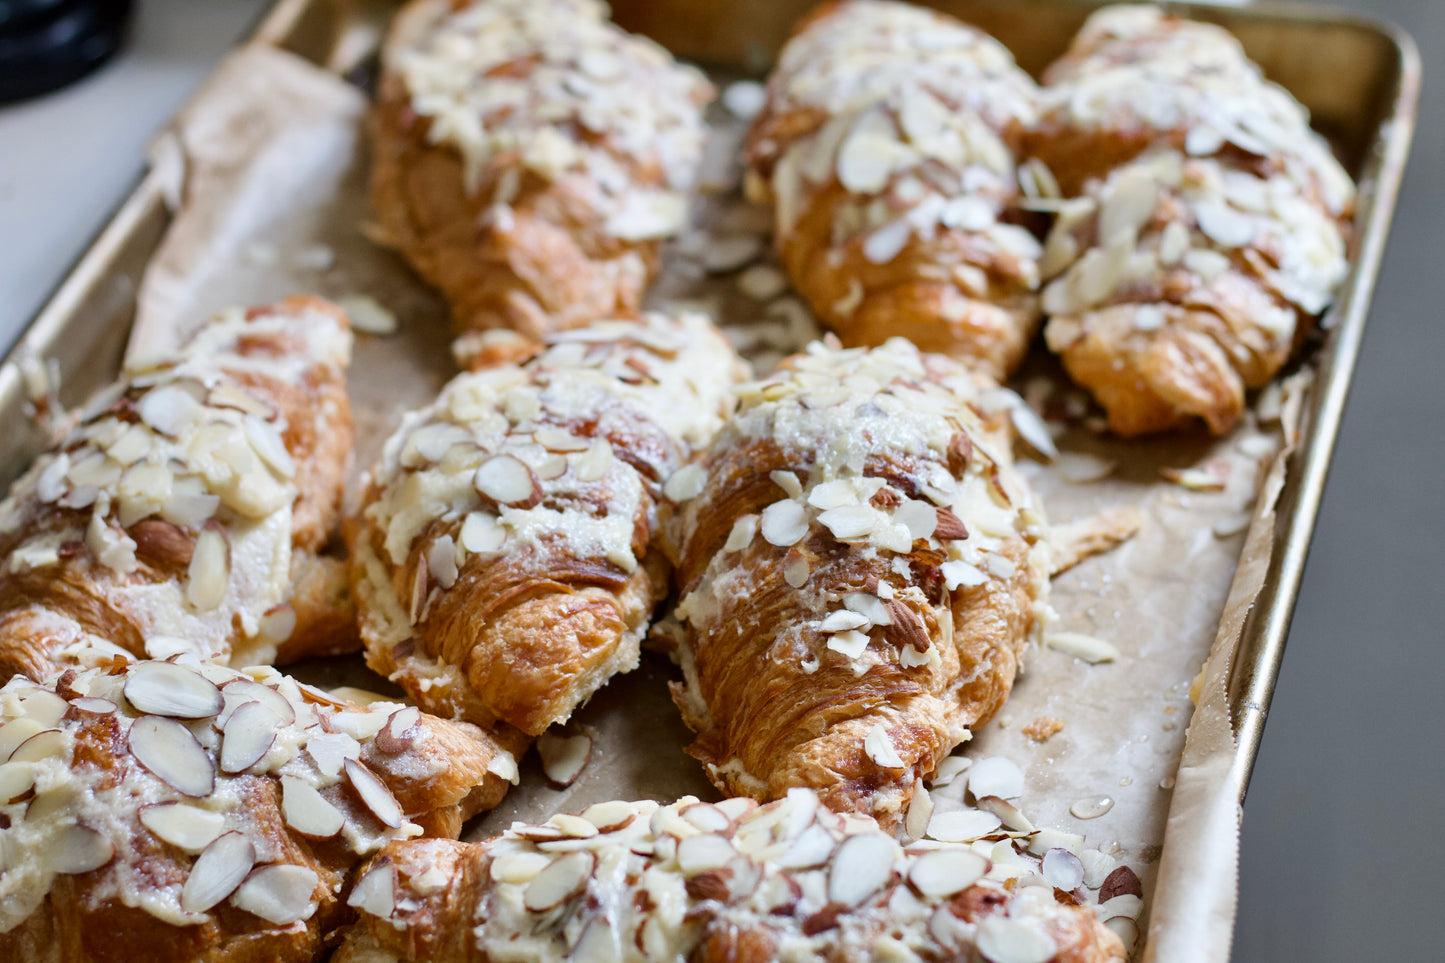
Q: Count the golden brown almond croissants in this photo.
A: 8